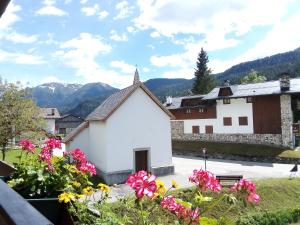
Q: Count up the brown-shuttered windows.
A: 4